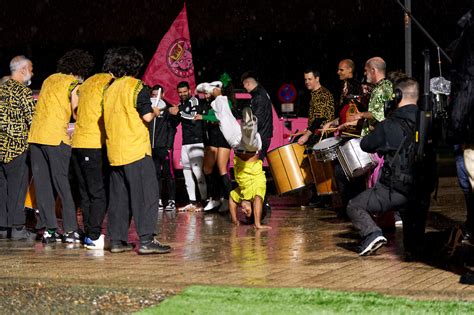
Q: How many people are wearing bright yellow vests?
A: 3